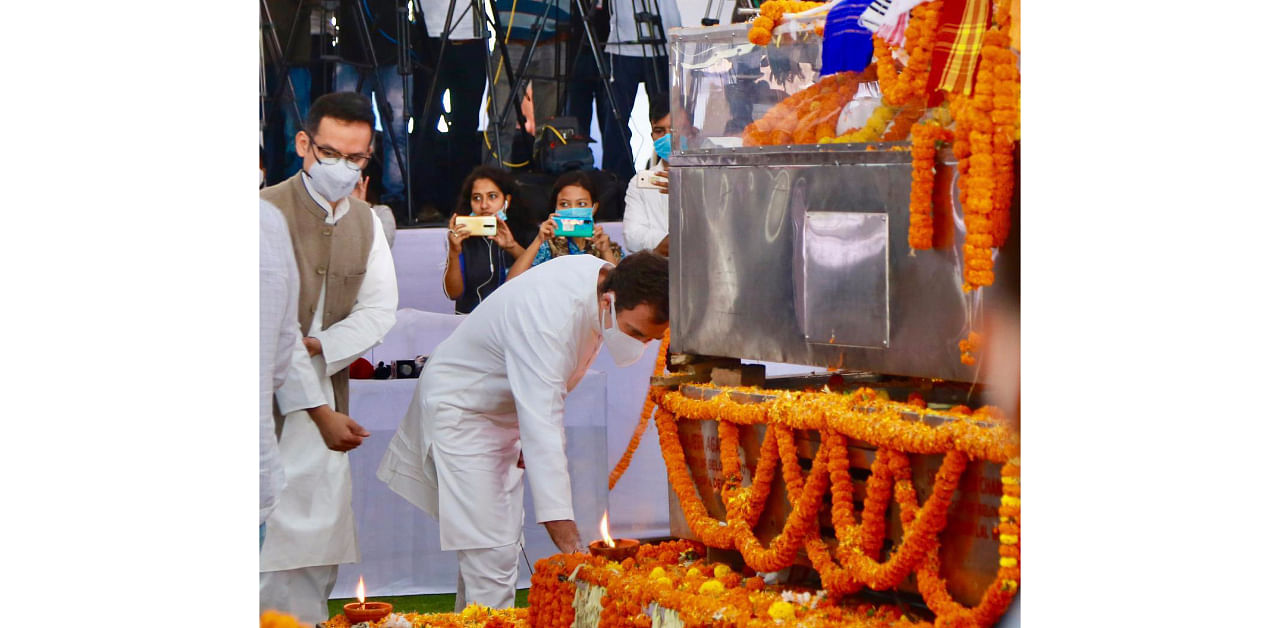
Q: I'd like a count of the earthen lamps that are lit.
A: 2